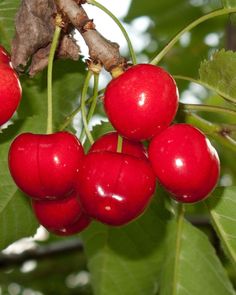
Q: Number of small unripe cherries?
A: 0